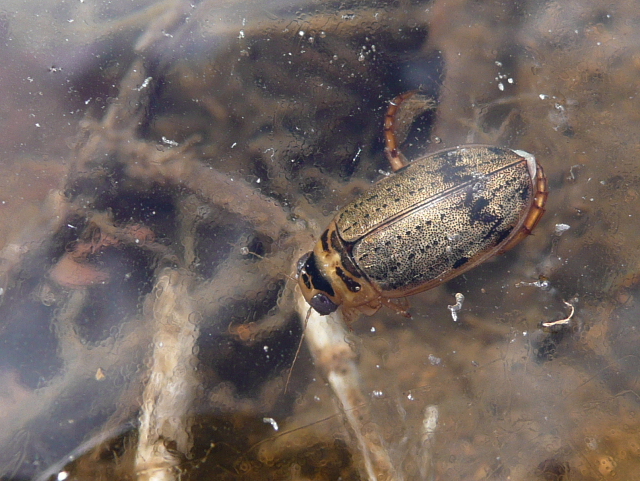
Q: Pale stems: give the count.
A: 2